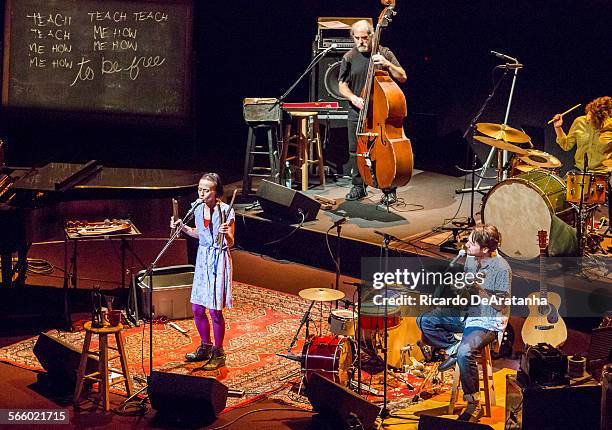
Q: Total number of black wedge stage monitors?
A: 5